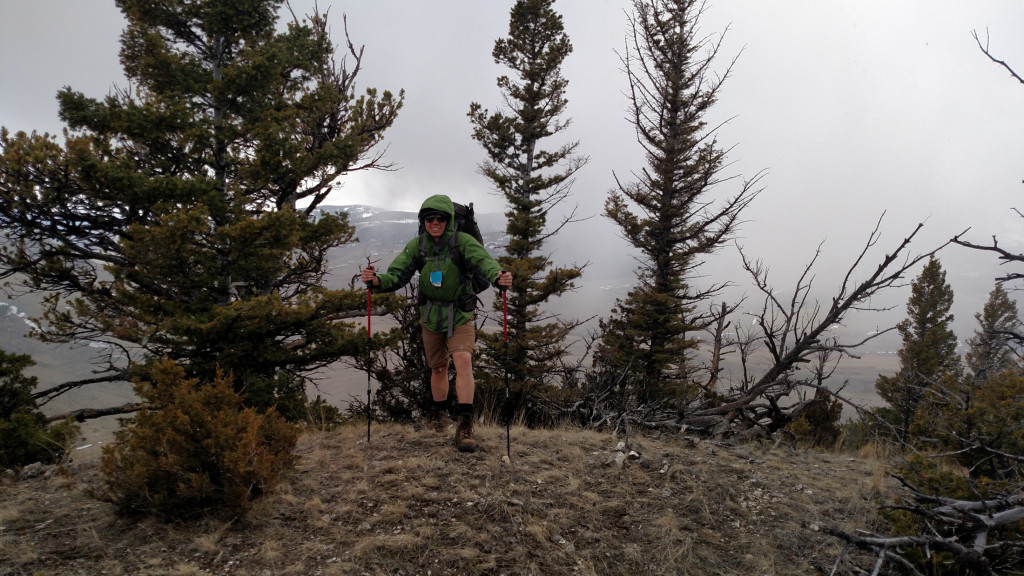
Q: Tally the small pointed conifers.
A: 2